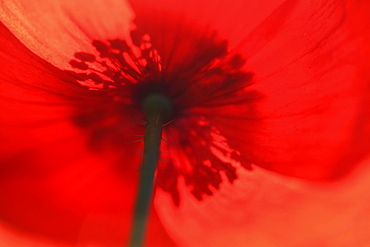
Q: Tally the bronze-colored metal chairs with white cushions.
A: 0